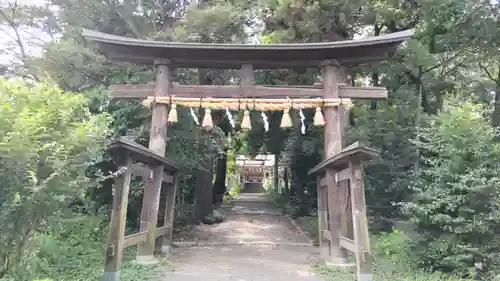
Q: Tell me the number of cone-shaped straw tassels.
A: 5